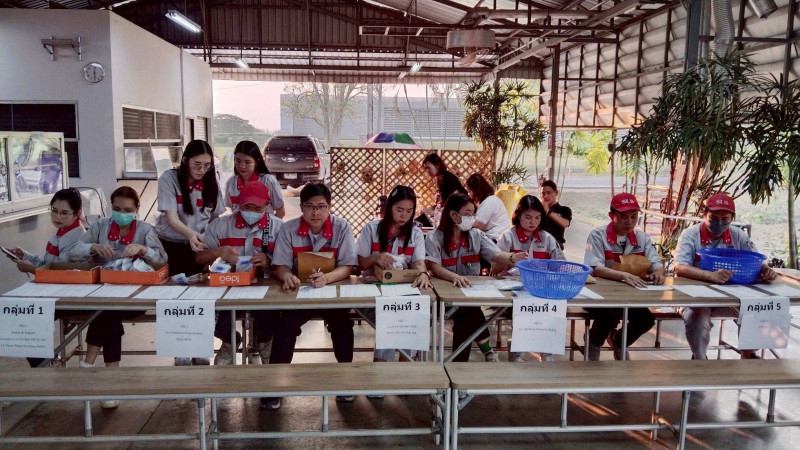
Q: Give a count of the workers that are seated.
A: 9